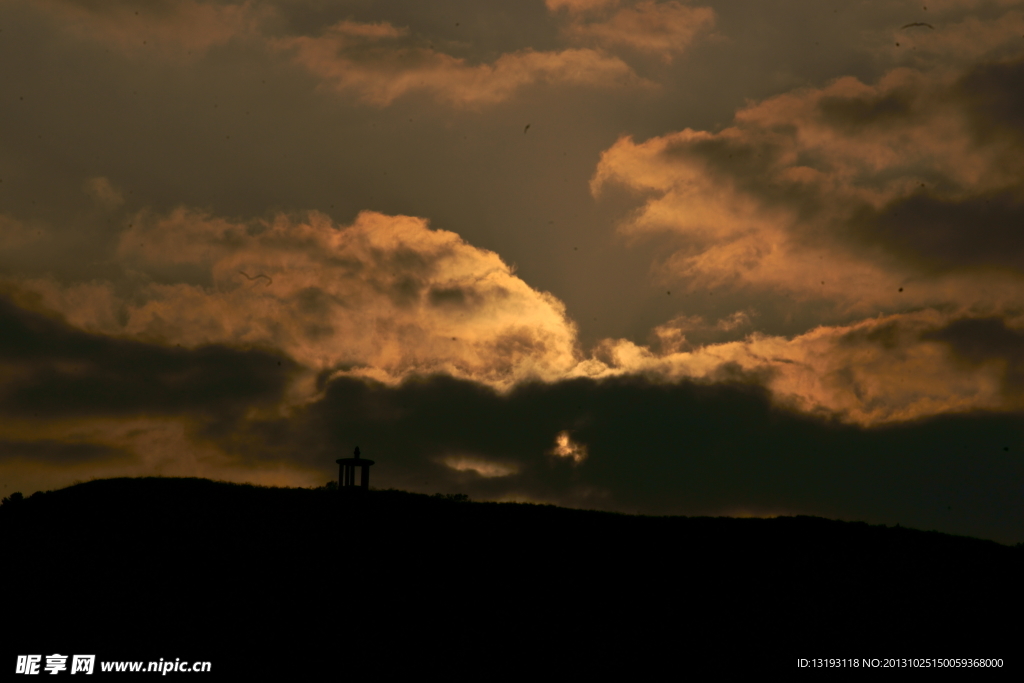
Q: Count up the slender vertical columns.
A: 4